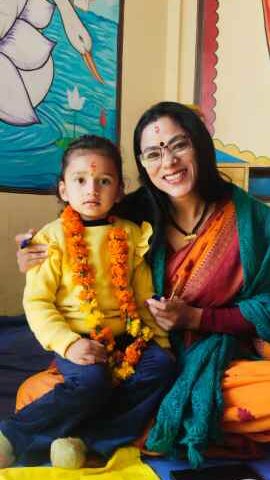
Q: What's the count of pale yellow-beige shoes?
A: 2